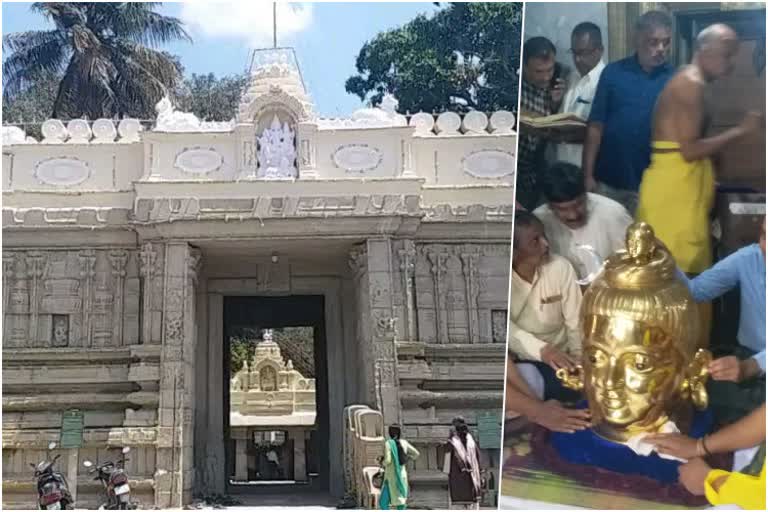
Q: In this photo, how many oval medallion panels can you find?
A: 4